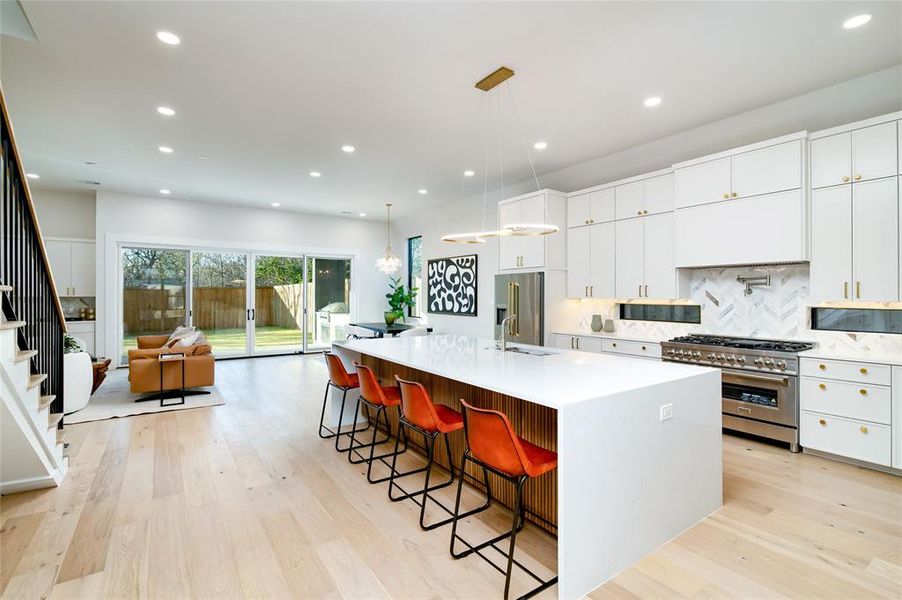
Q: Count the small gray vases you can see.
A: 2